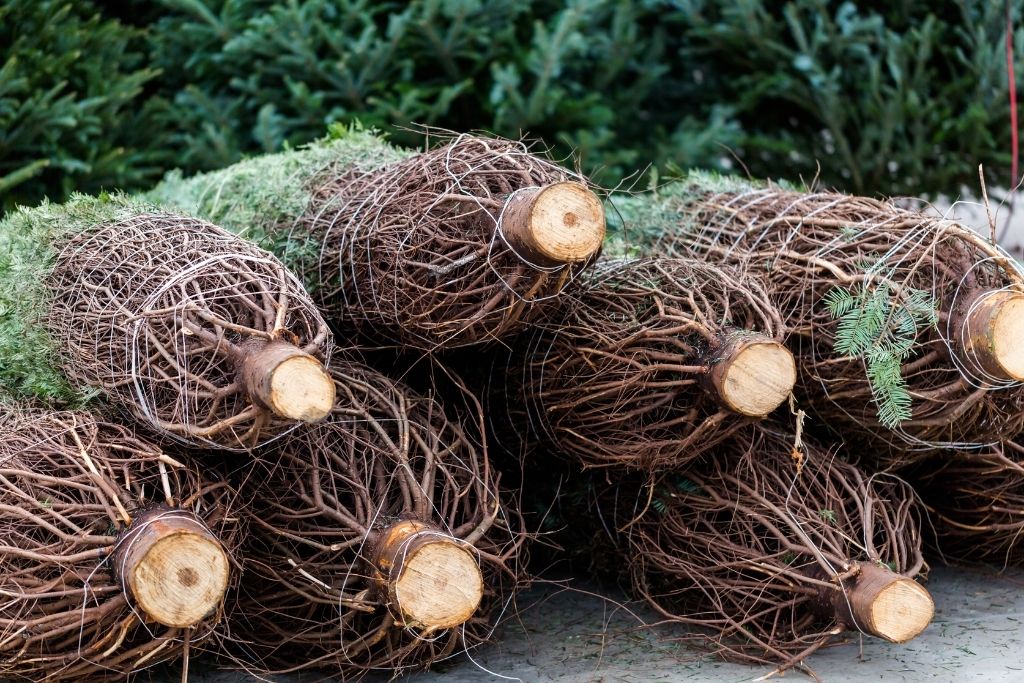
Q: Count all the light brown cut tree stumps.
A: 7